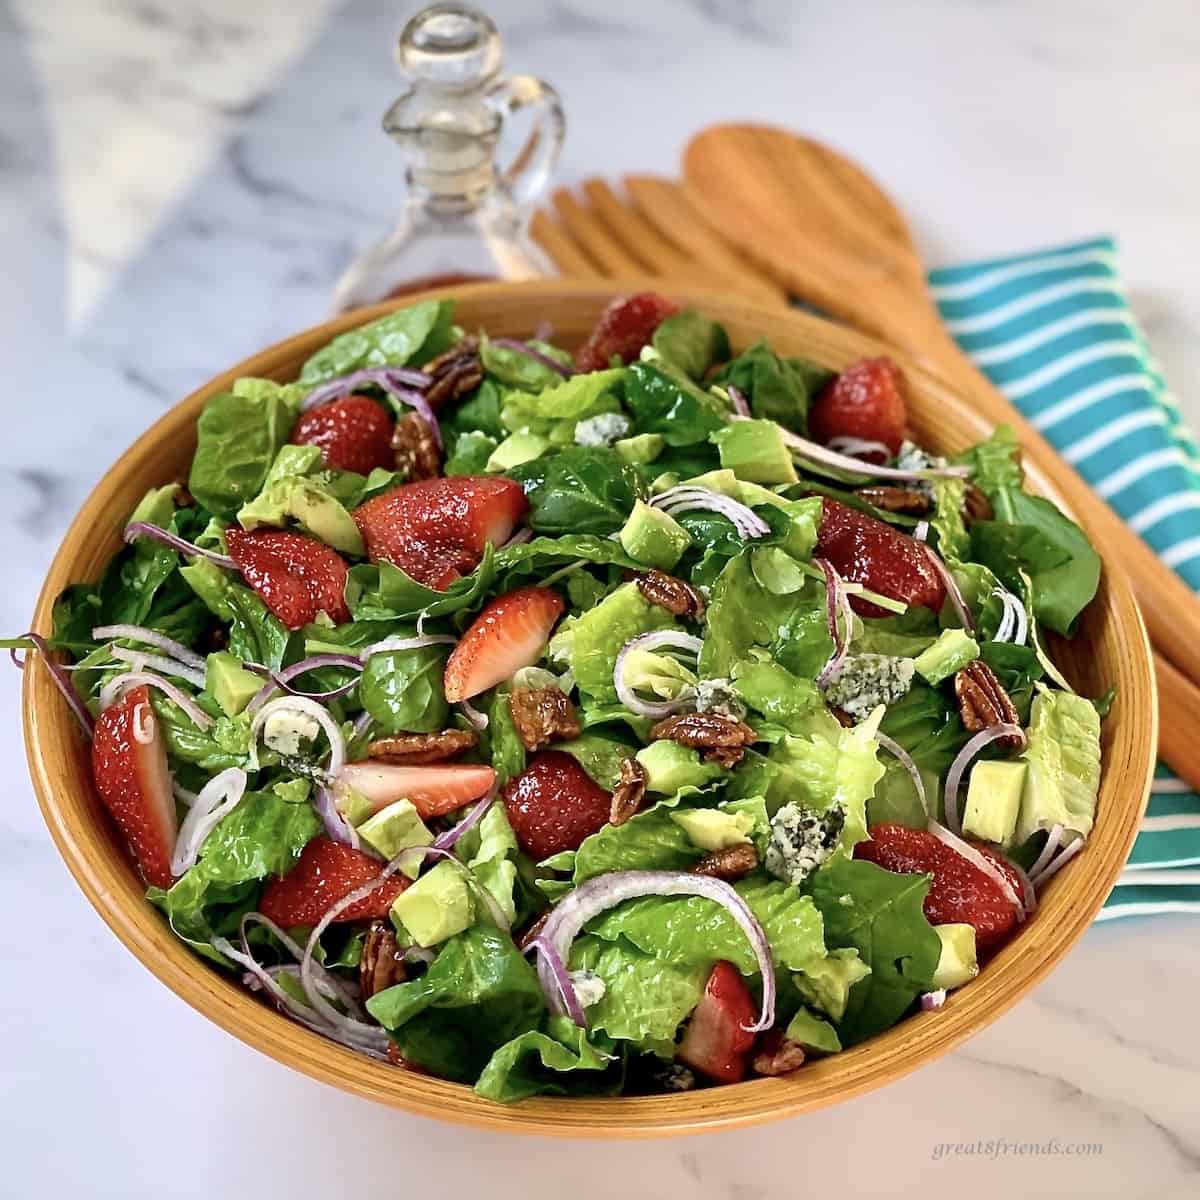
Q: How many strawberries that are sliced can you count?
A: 13